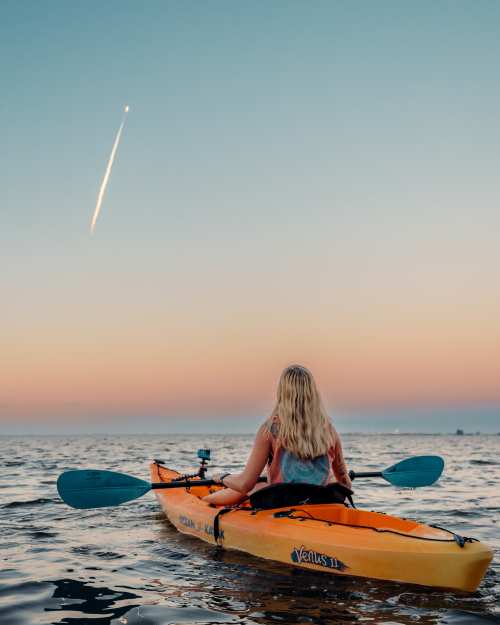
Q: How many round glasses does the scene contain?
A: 0